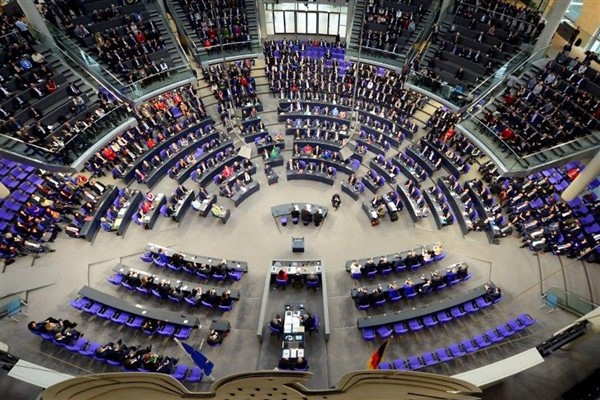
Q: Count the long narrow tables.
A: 6